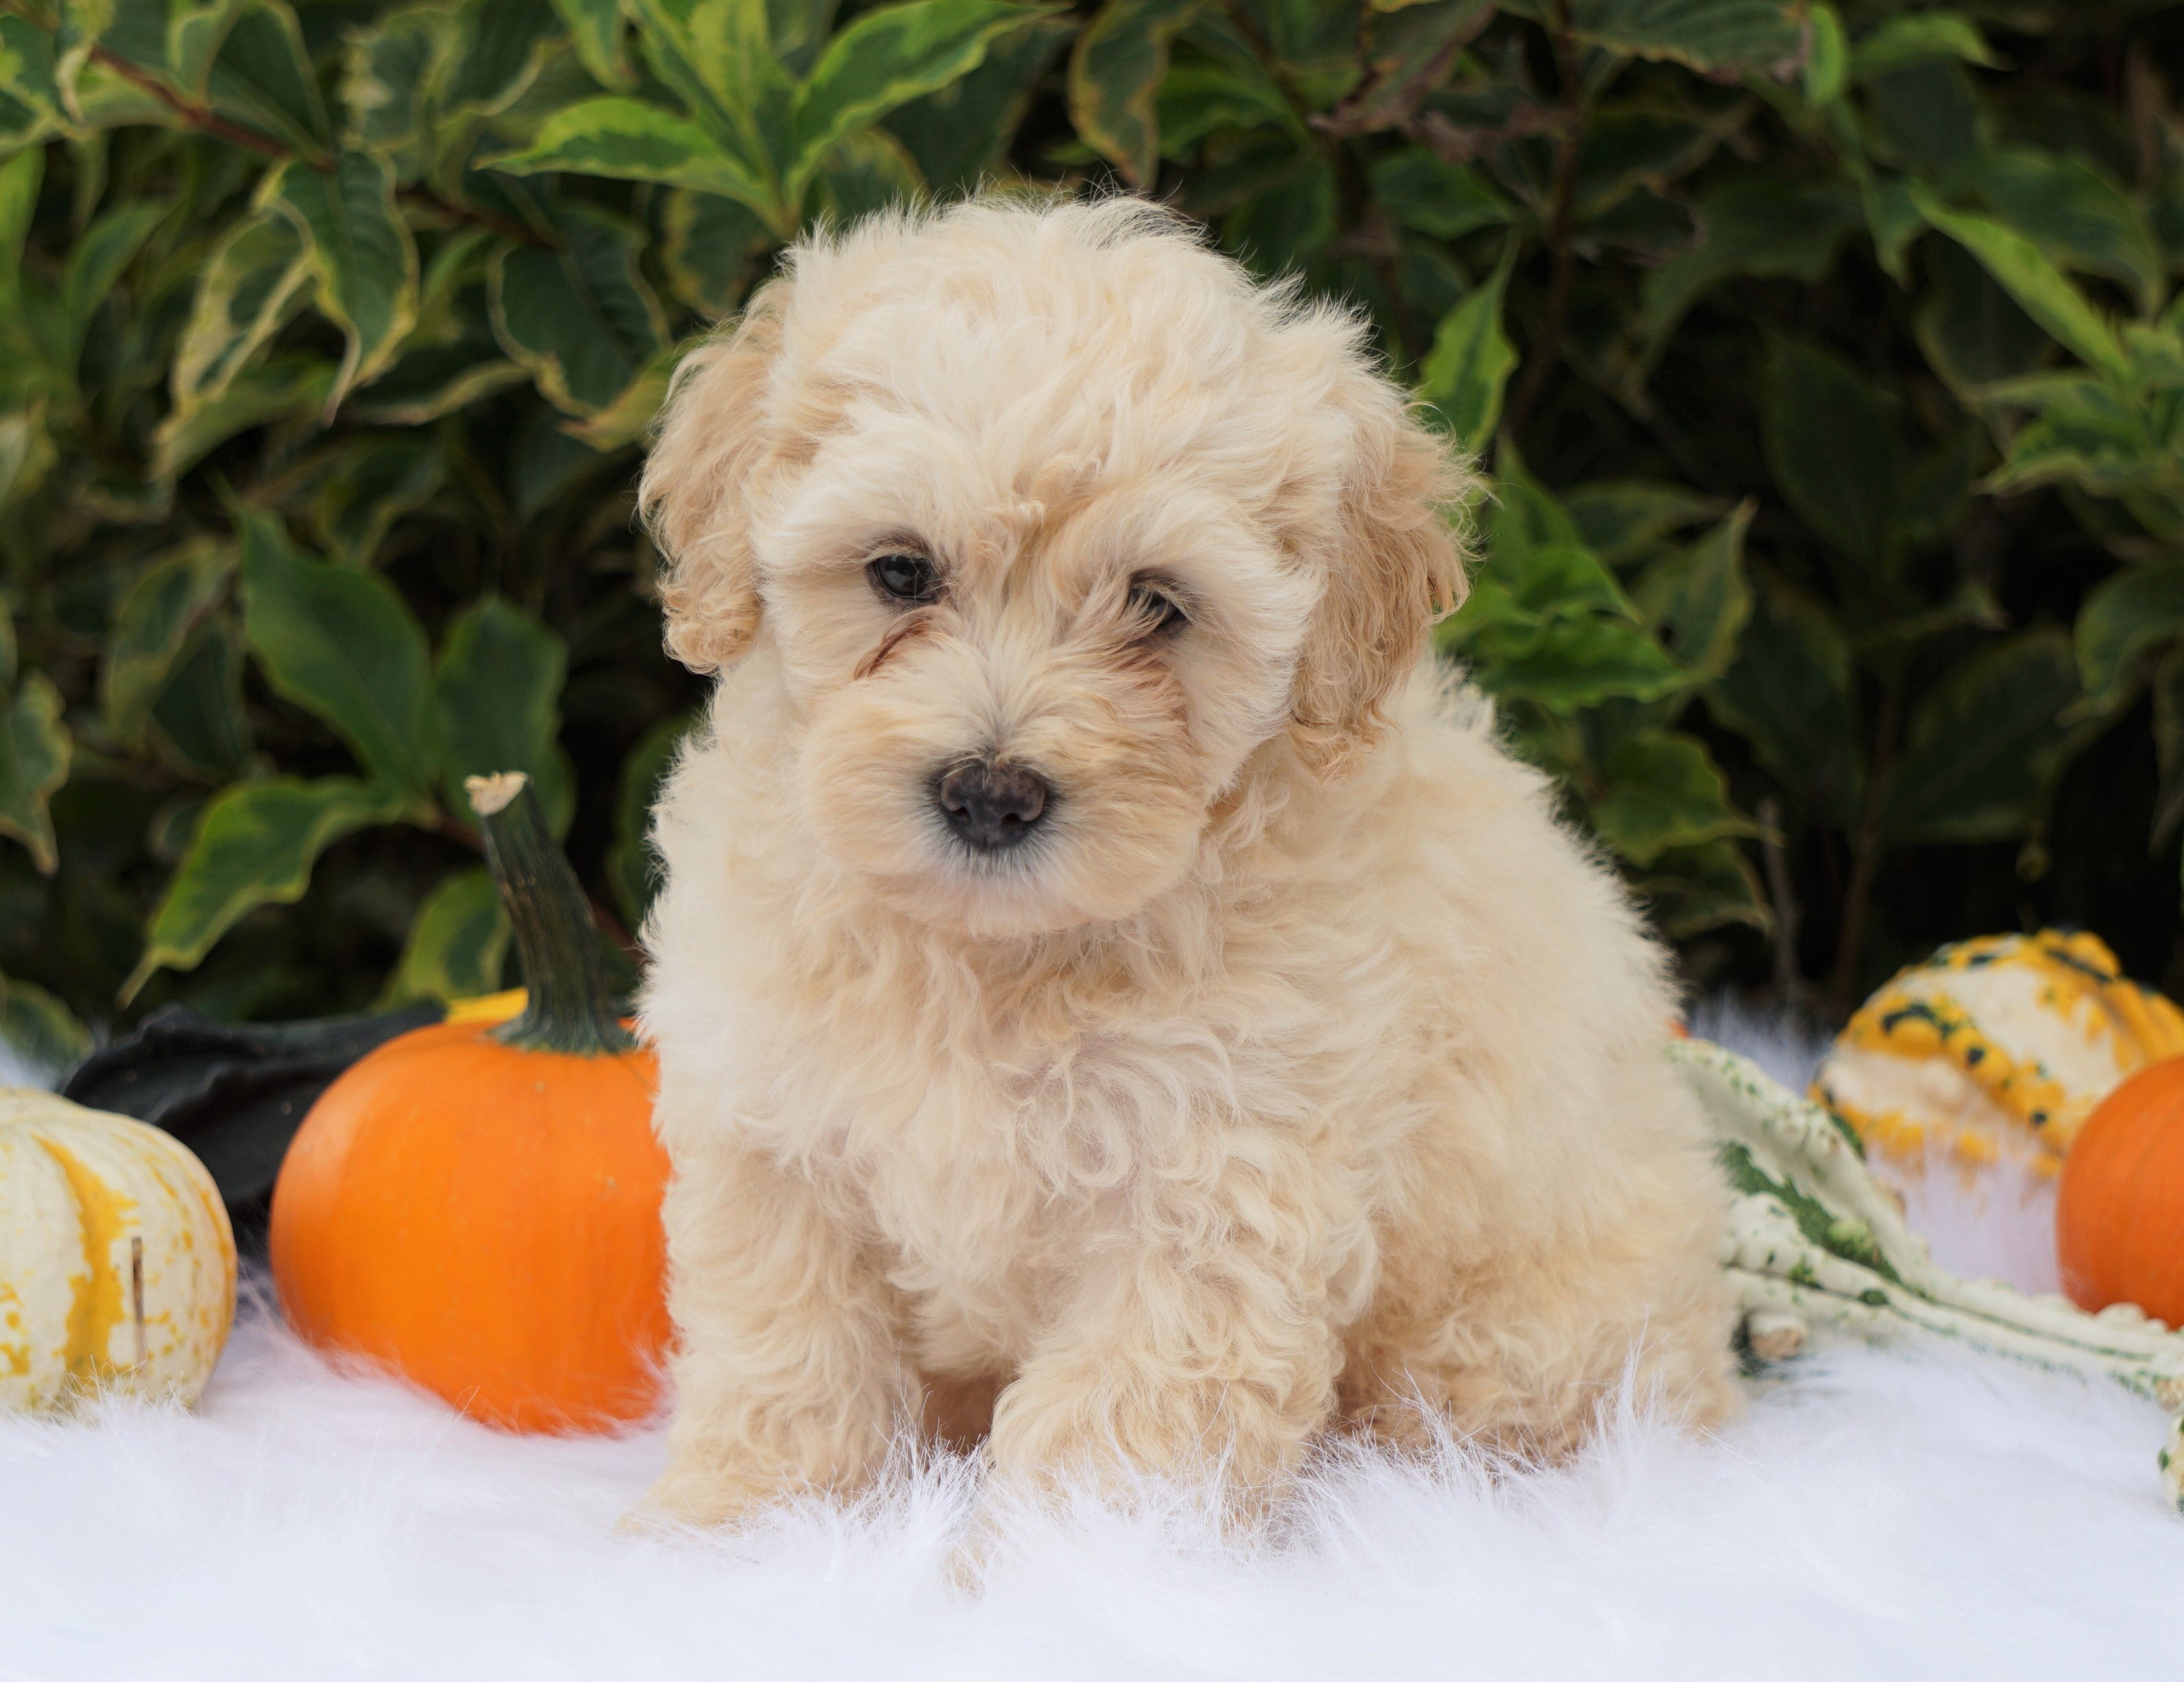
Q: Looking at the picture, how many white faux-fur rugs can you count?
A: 1